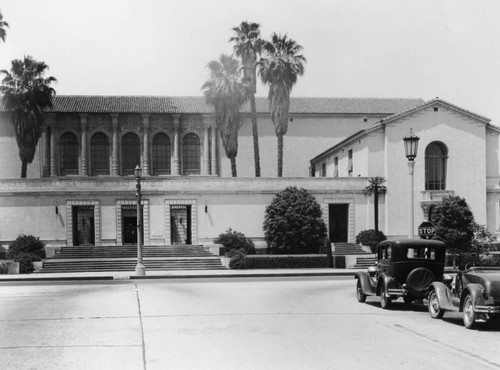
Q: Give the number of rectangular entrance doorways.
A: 4